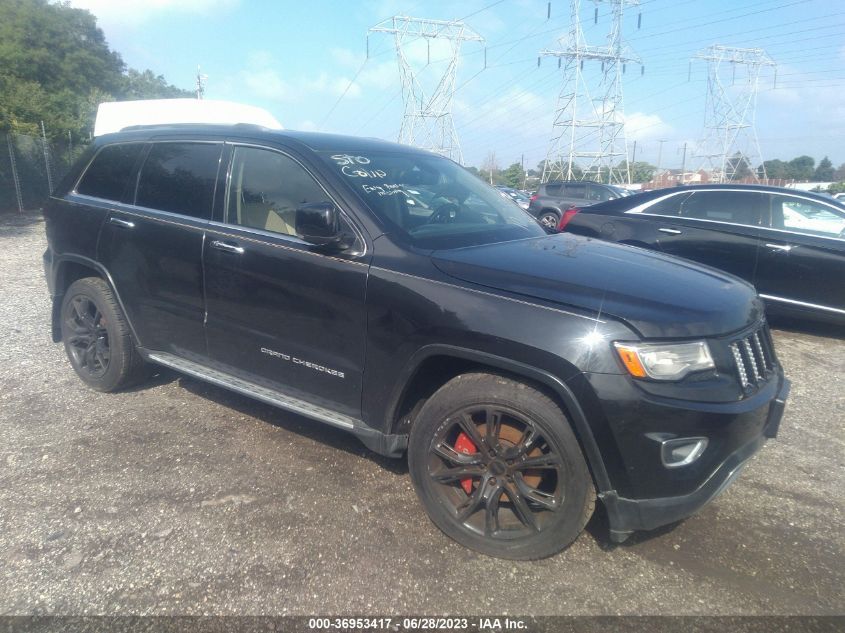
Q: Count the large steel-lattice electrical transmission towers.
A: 3